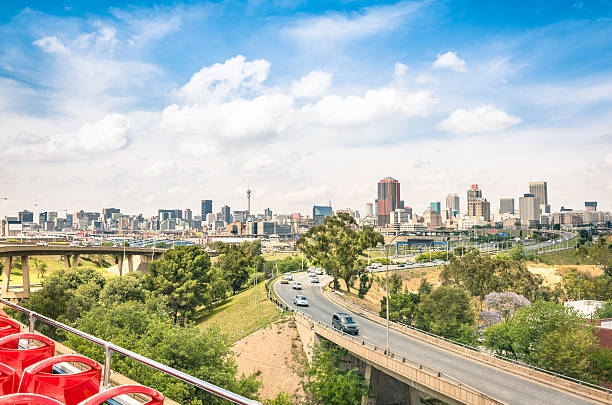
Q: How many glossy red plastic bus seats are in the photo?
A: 6